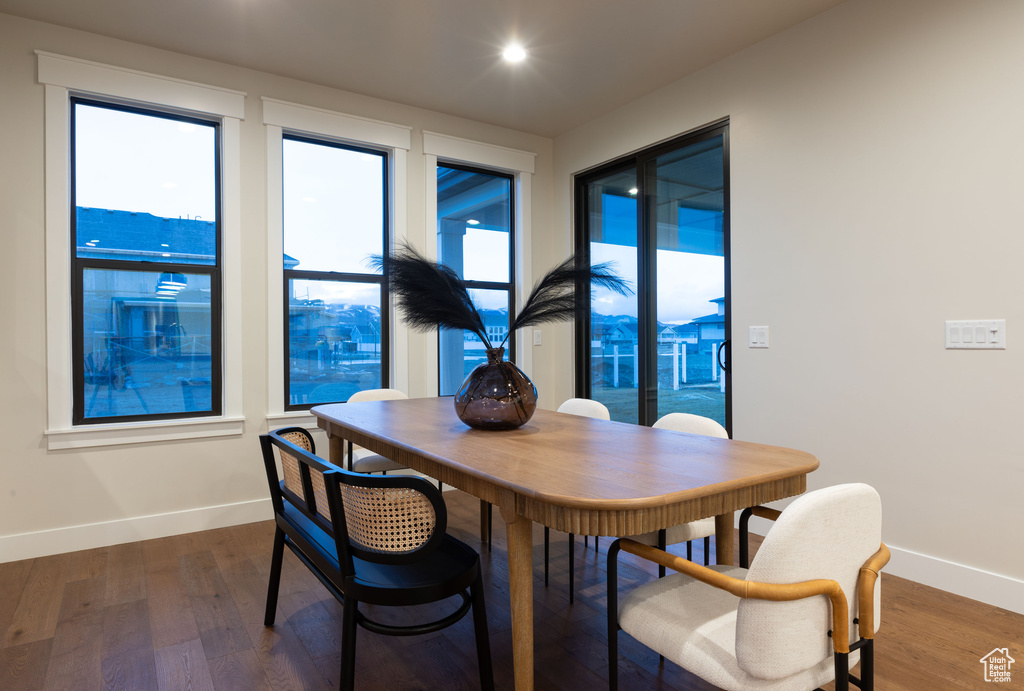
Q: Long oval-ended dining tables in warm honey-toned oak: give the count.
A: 1